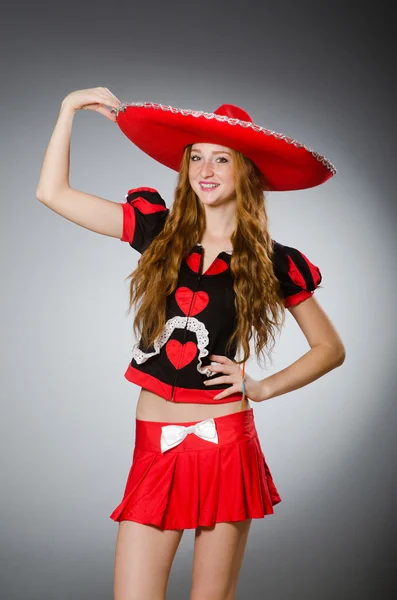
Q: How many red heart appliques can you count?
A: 3